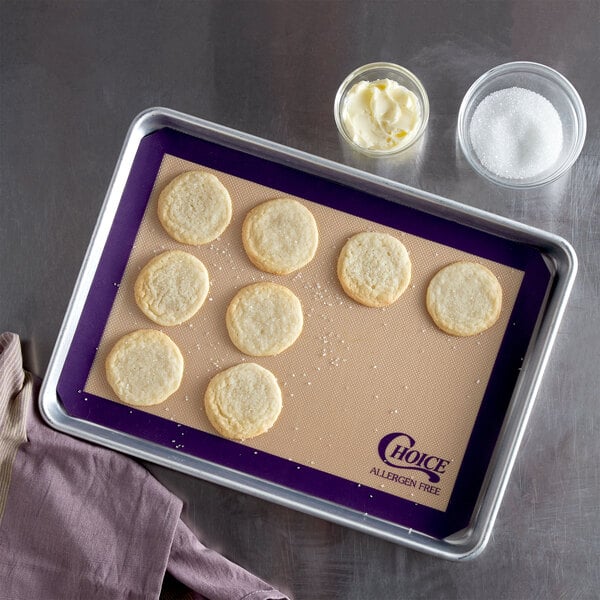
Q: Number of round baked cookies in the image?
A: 8